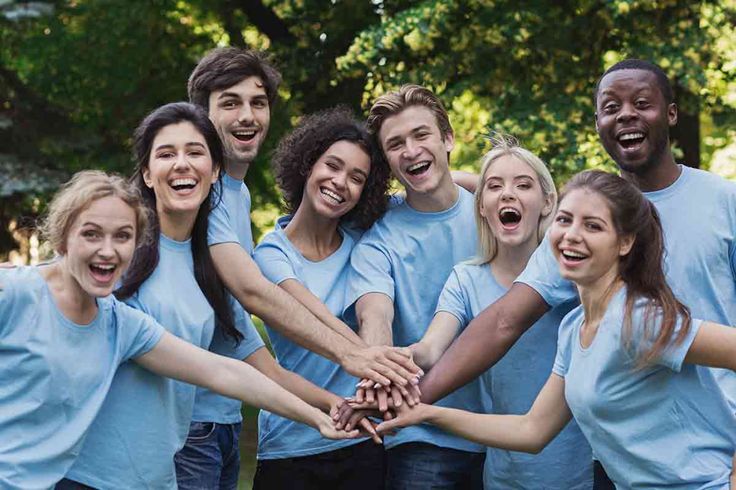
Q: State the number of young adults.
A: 8